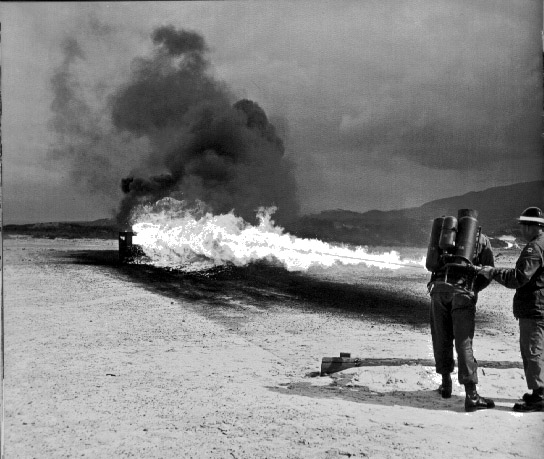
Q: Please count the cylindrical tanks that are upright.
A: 3